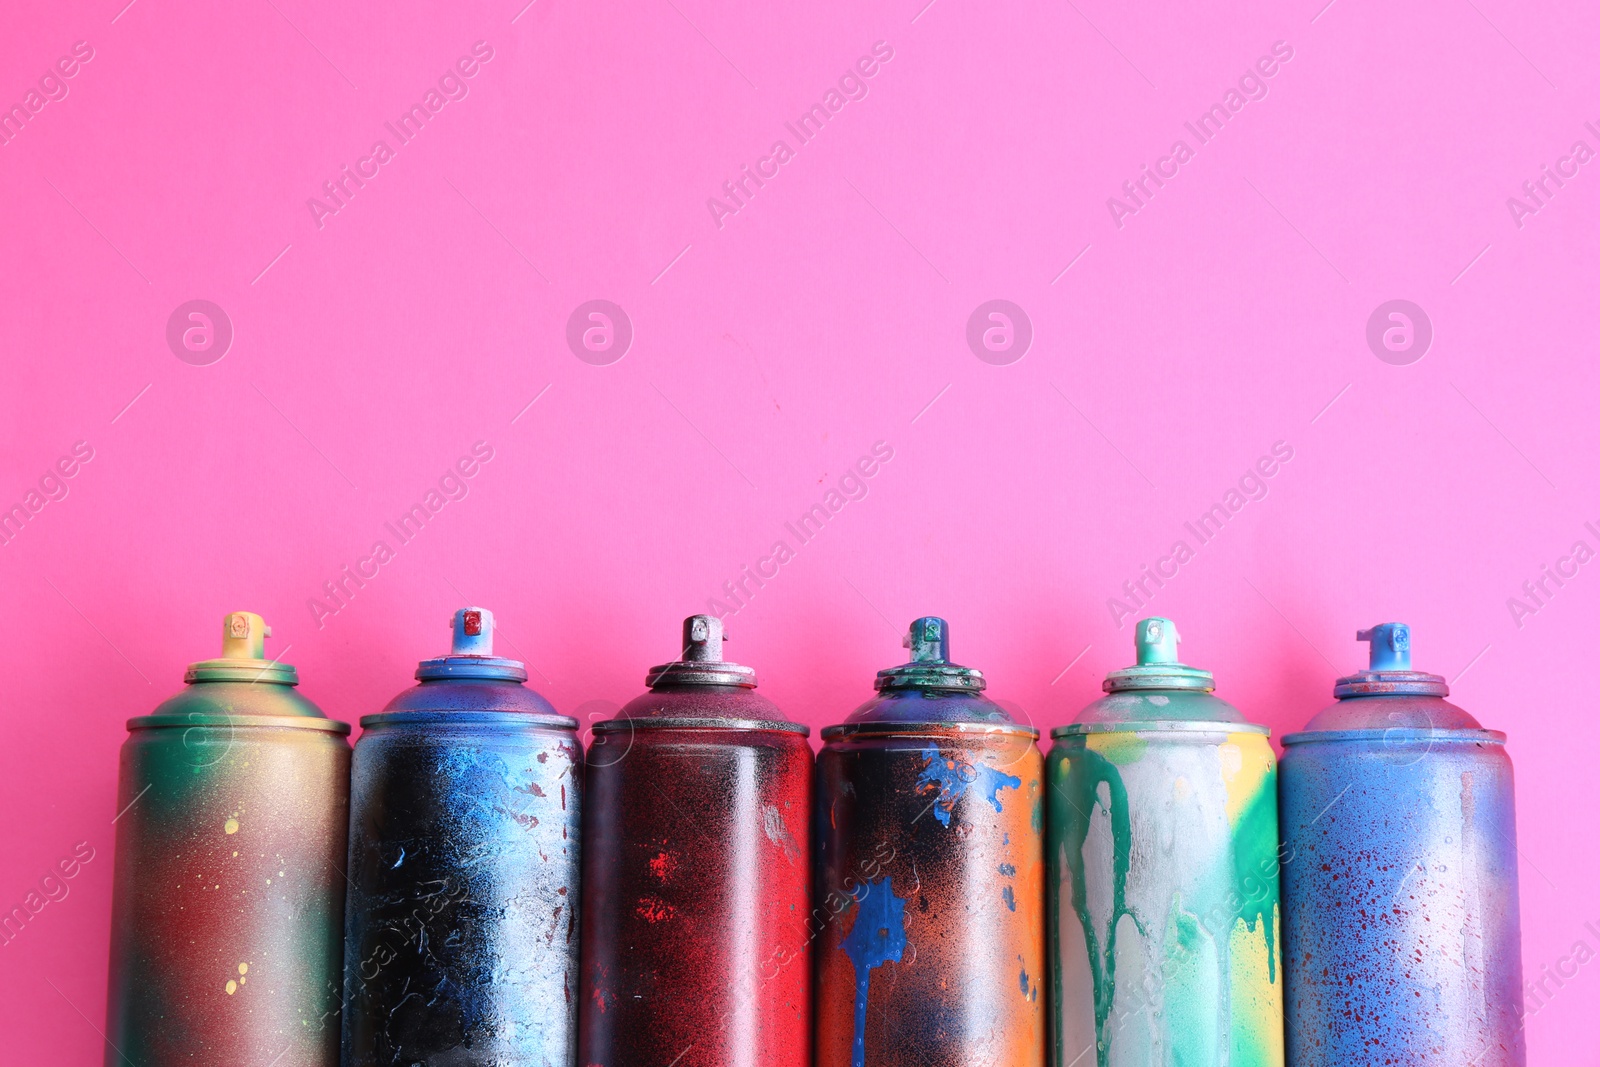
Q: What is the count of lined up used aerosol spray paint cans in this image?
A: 6